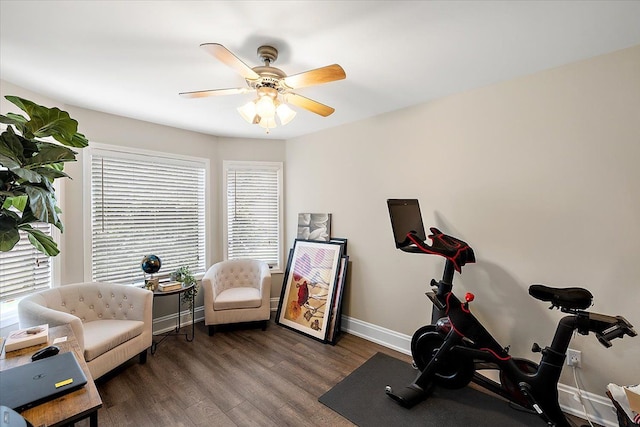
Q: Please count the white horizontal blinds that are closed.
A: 3